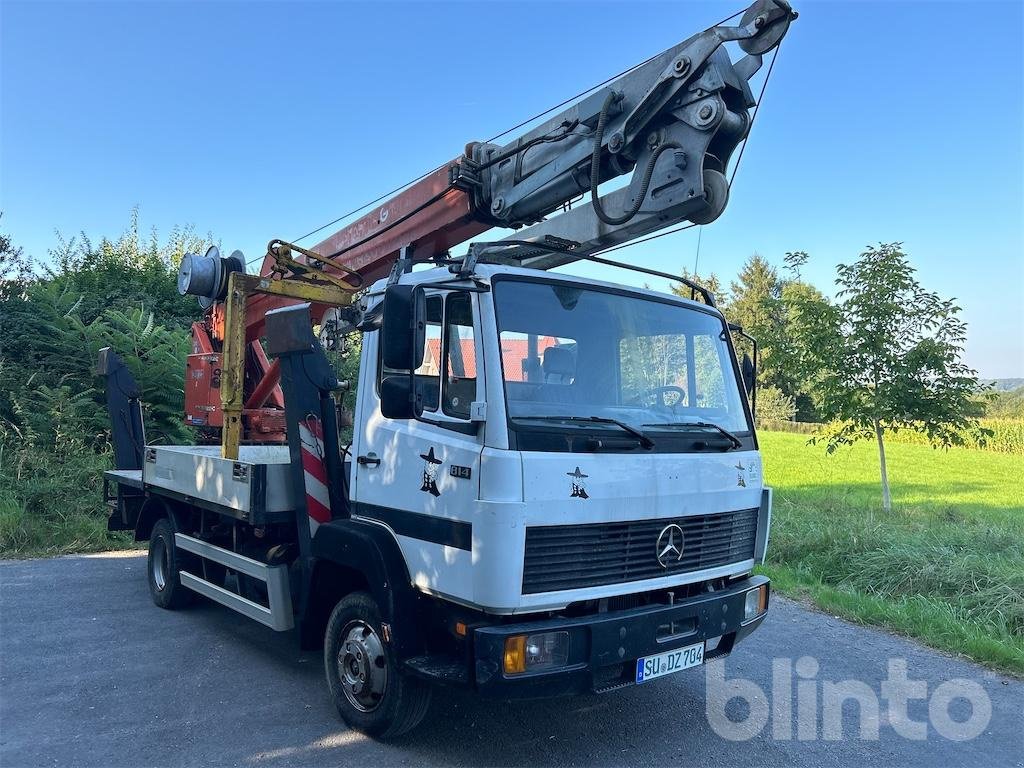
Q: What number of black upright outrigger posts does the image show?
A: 2